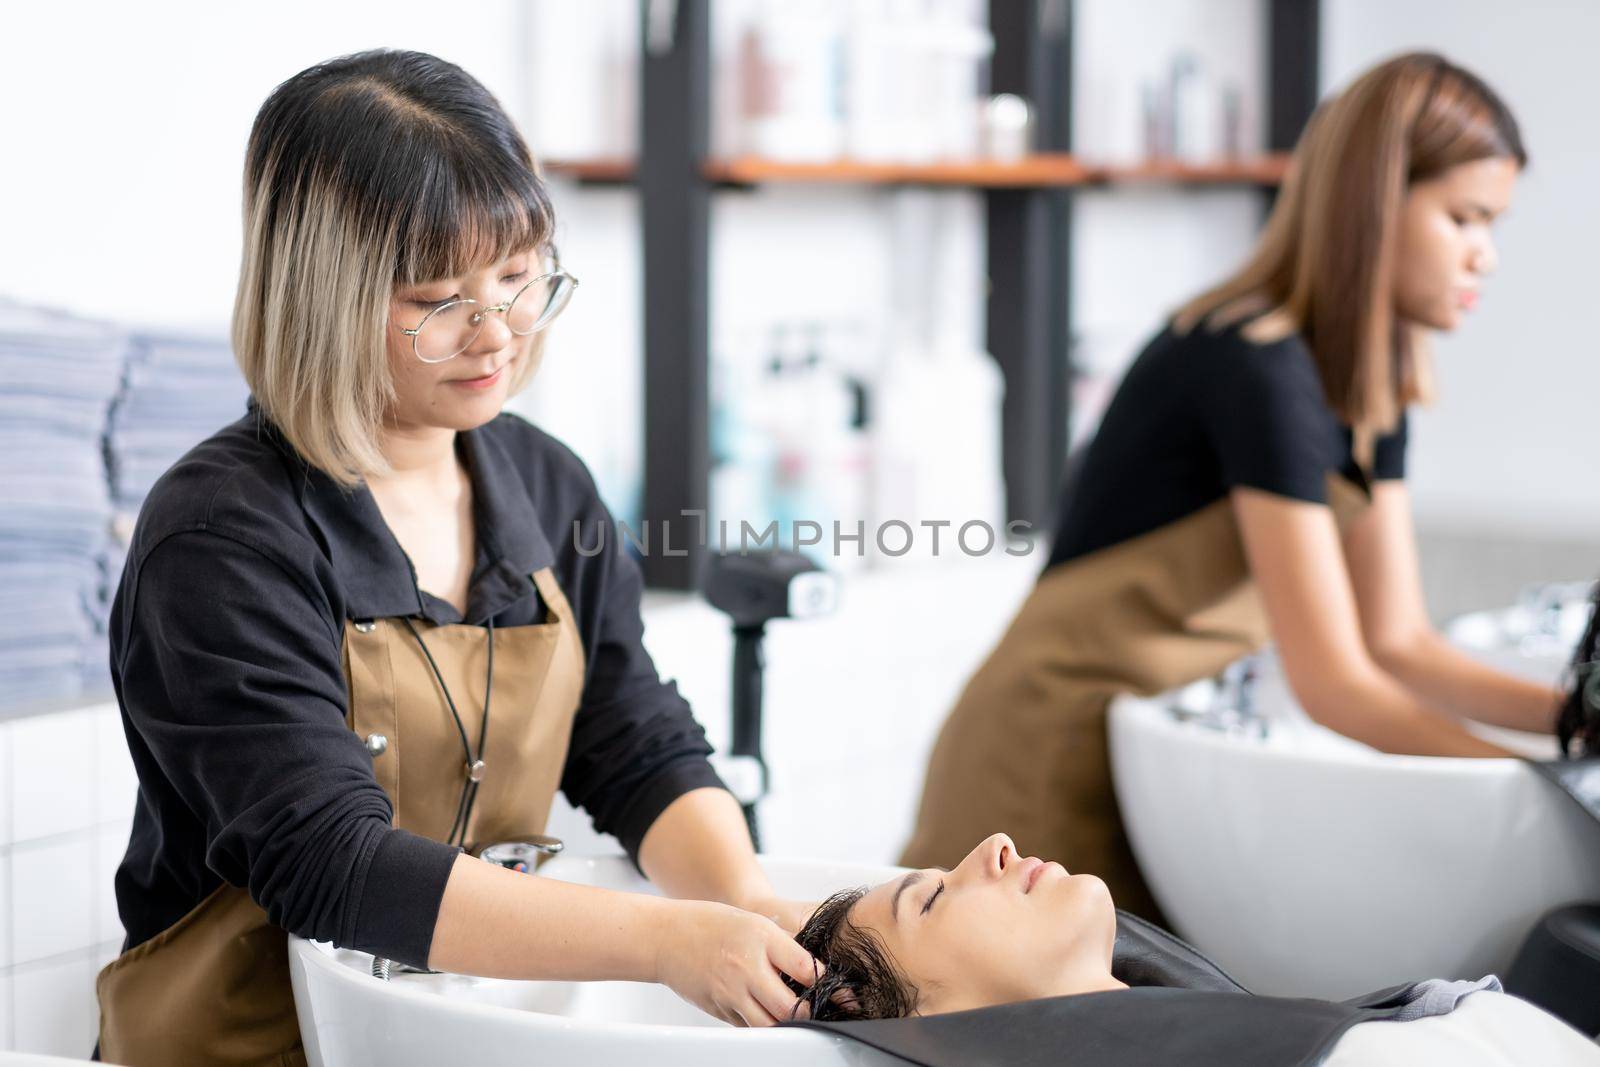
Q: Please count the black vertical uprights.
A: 3